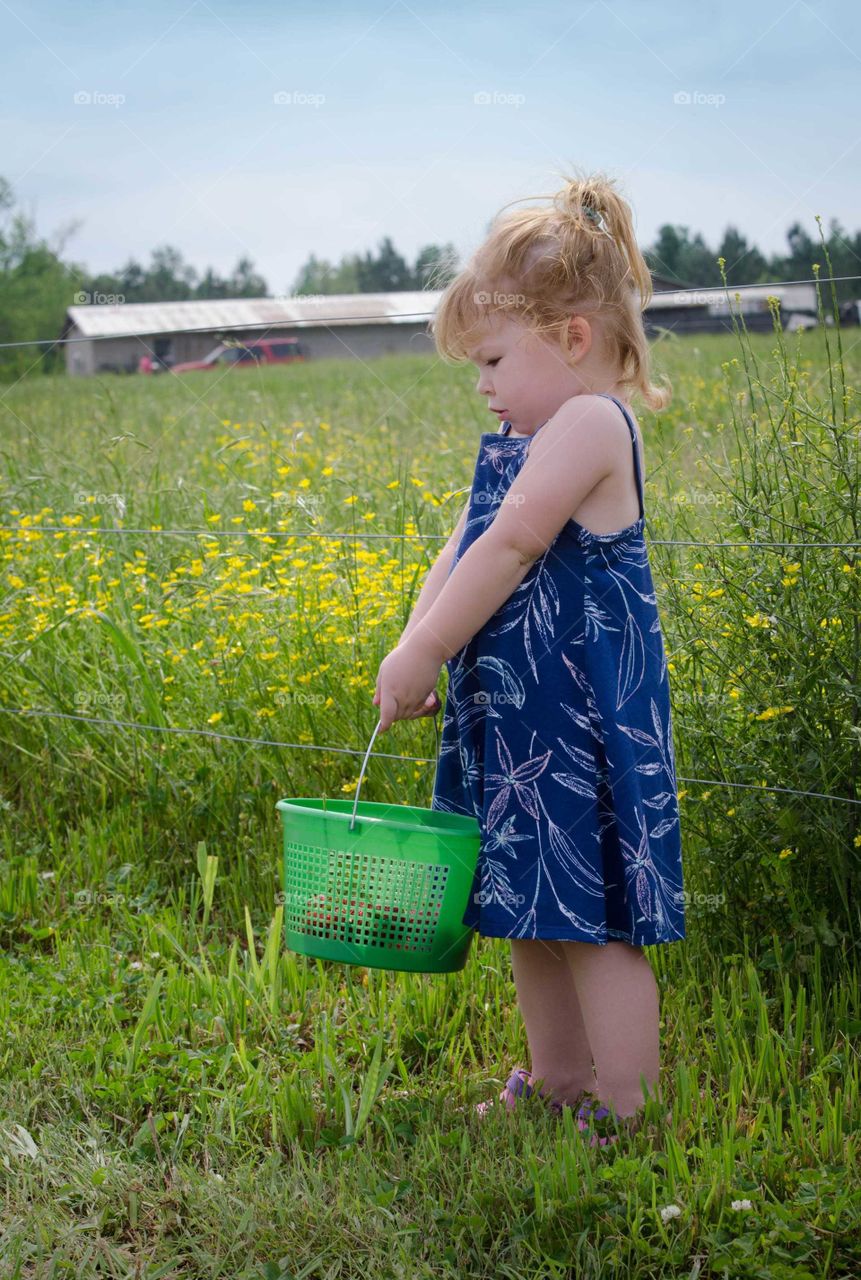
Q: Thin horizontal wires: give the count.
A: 3